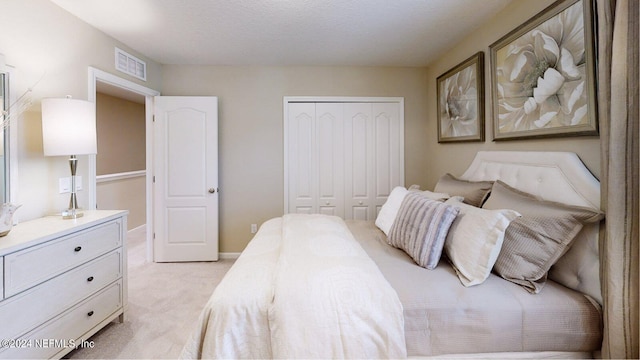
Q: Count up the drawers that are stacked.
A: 3